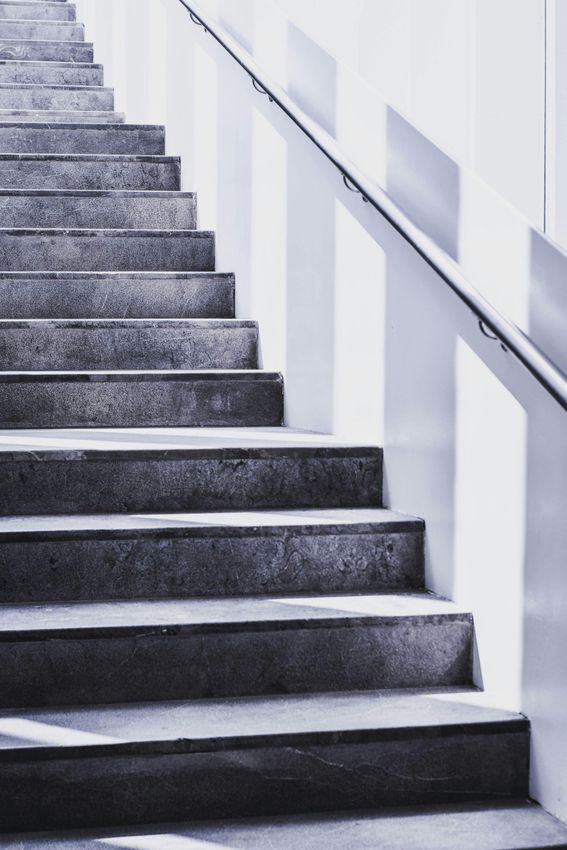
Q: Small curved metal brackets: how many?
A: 4